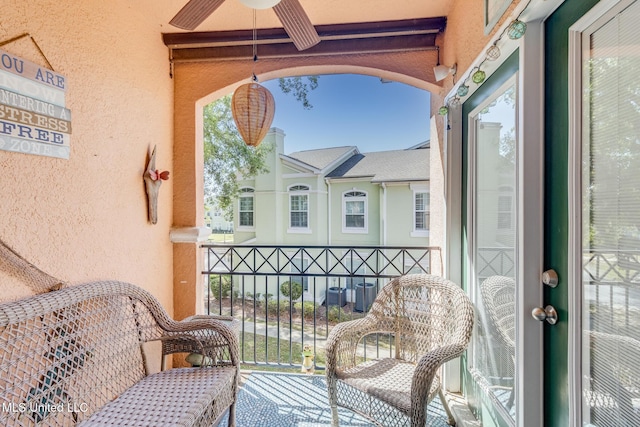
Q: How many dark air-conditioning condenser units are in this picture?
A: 2